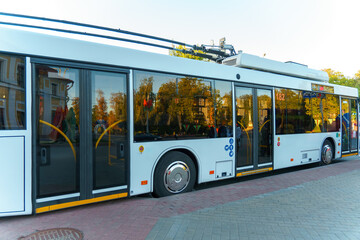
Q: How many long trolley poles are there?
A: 2